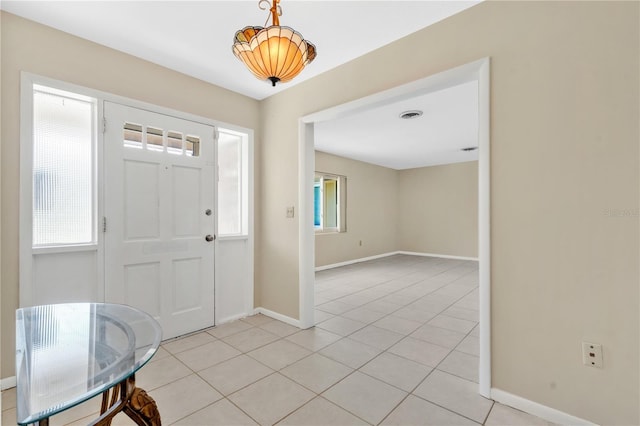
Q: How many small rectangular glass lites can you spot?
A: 4